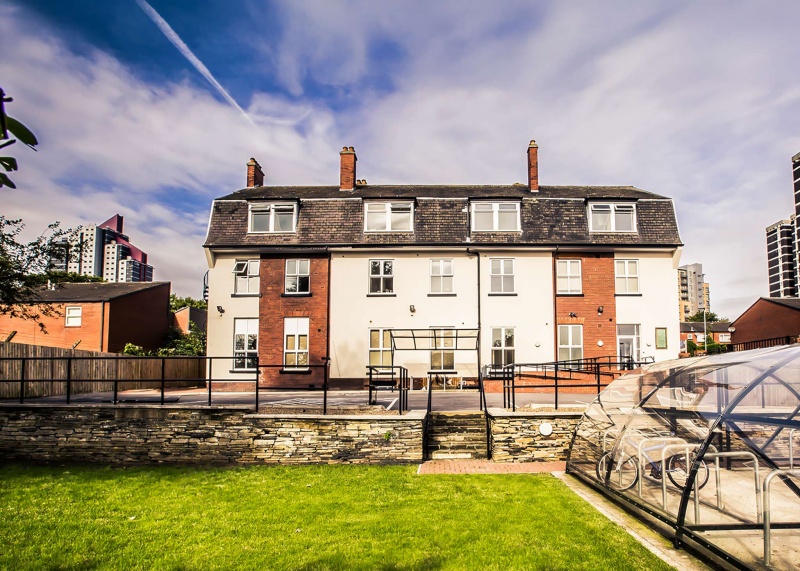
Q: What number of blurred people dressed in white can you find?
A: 0